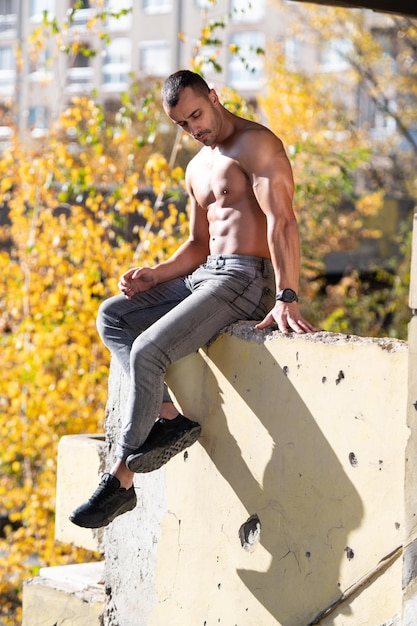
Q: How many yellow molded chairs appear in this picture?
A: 0